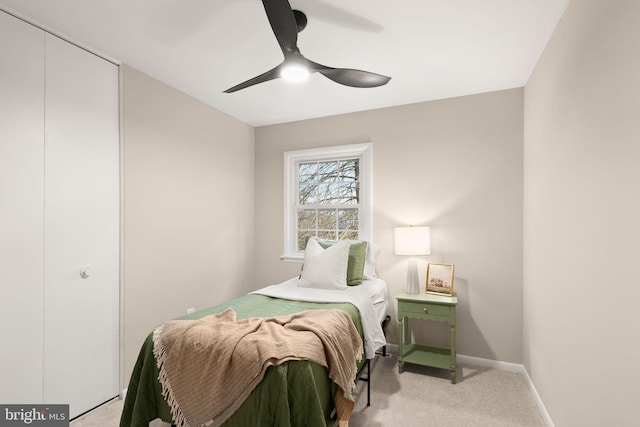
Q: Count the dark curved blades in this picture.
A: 3